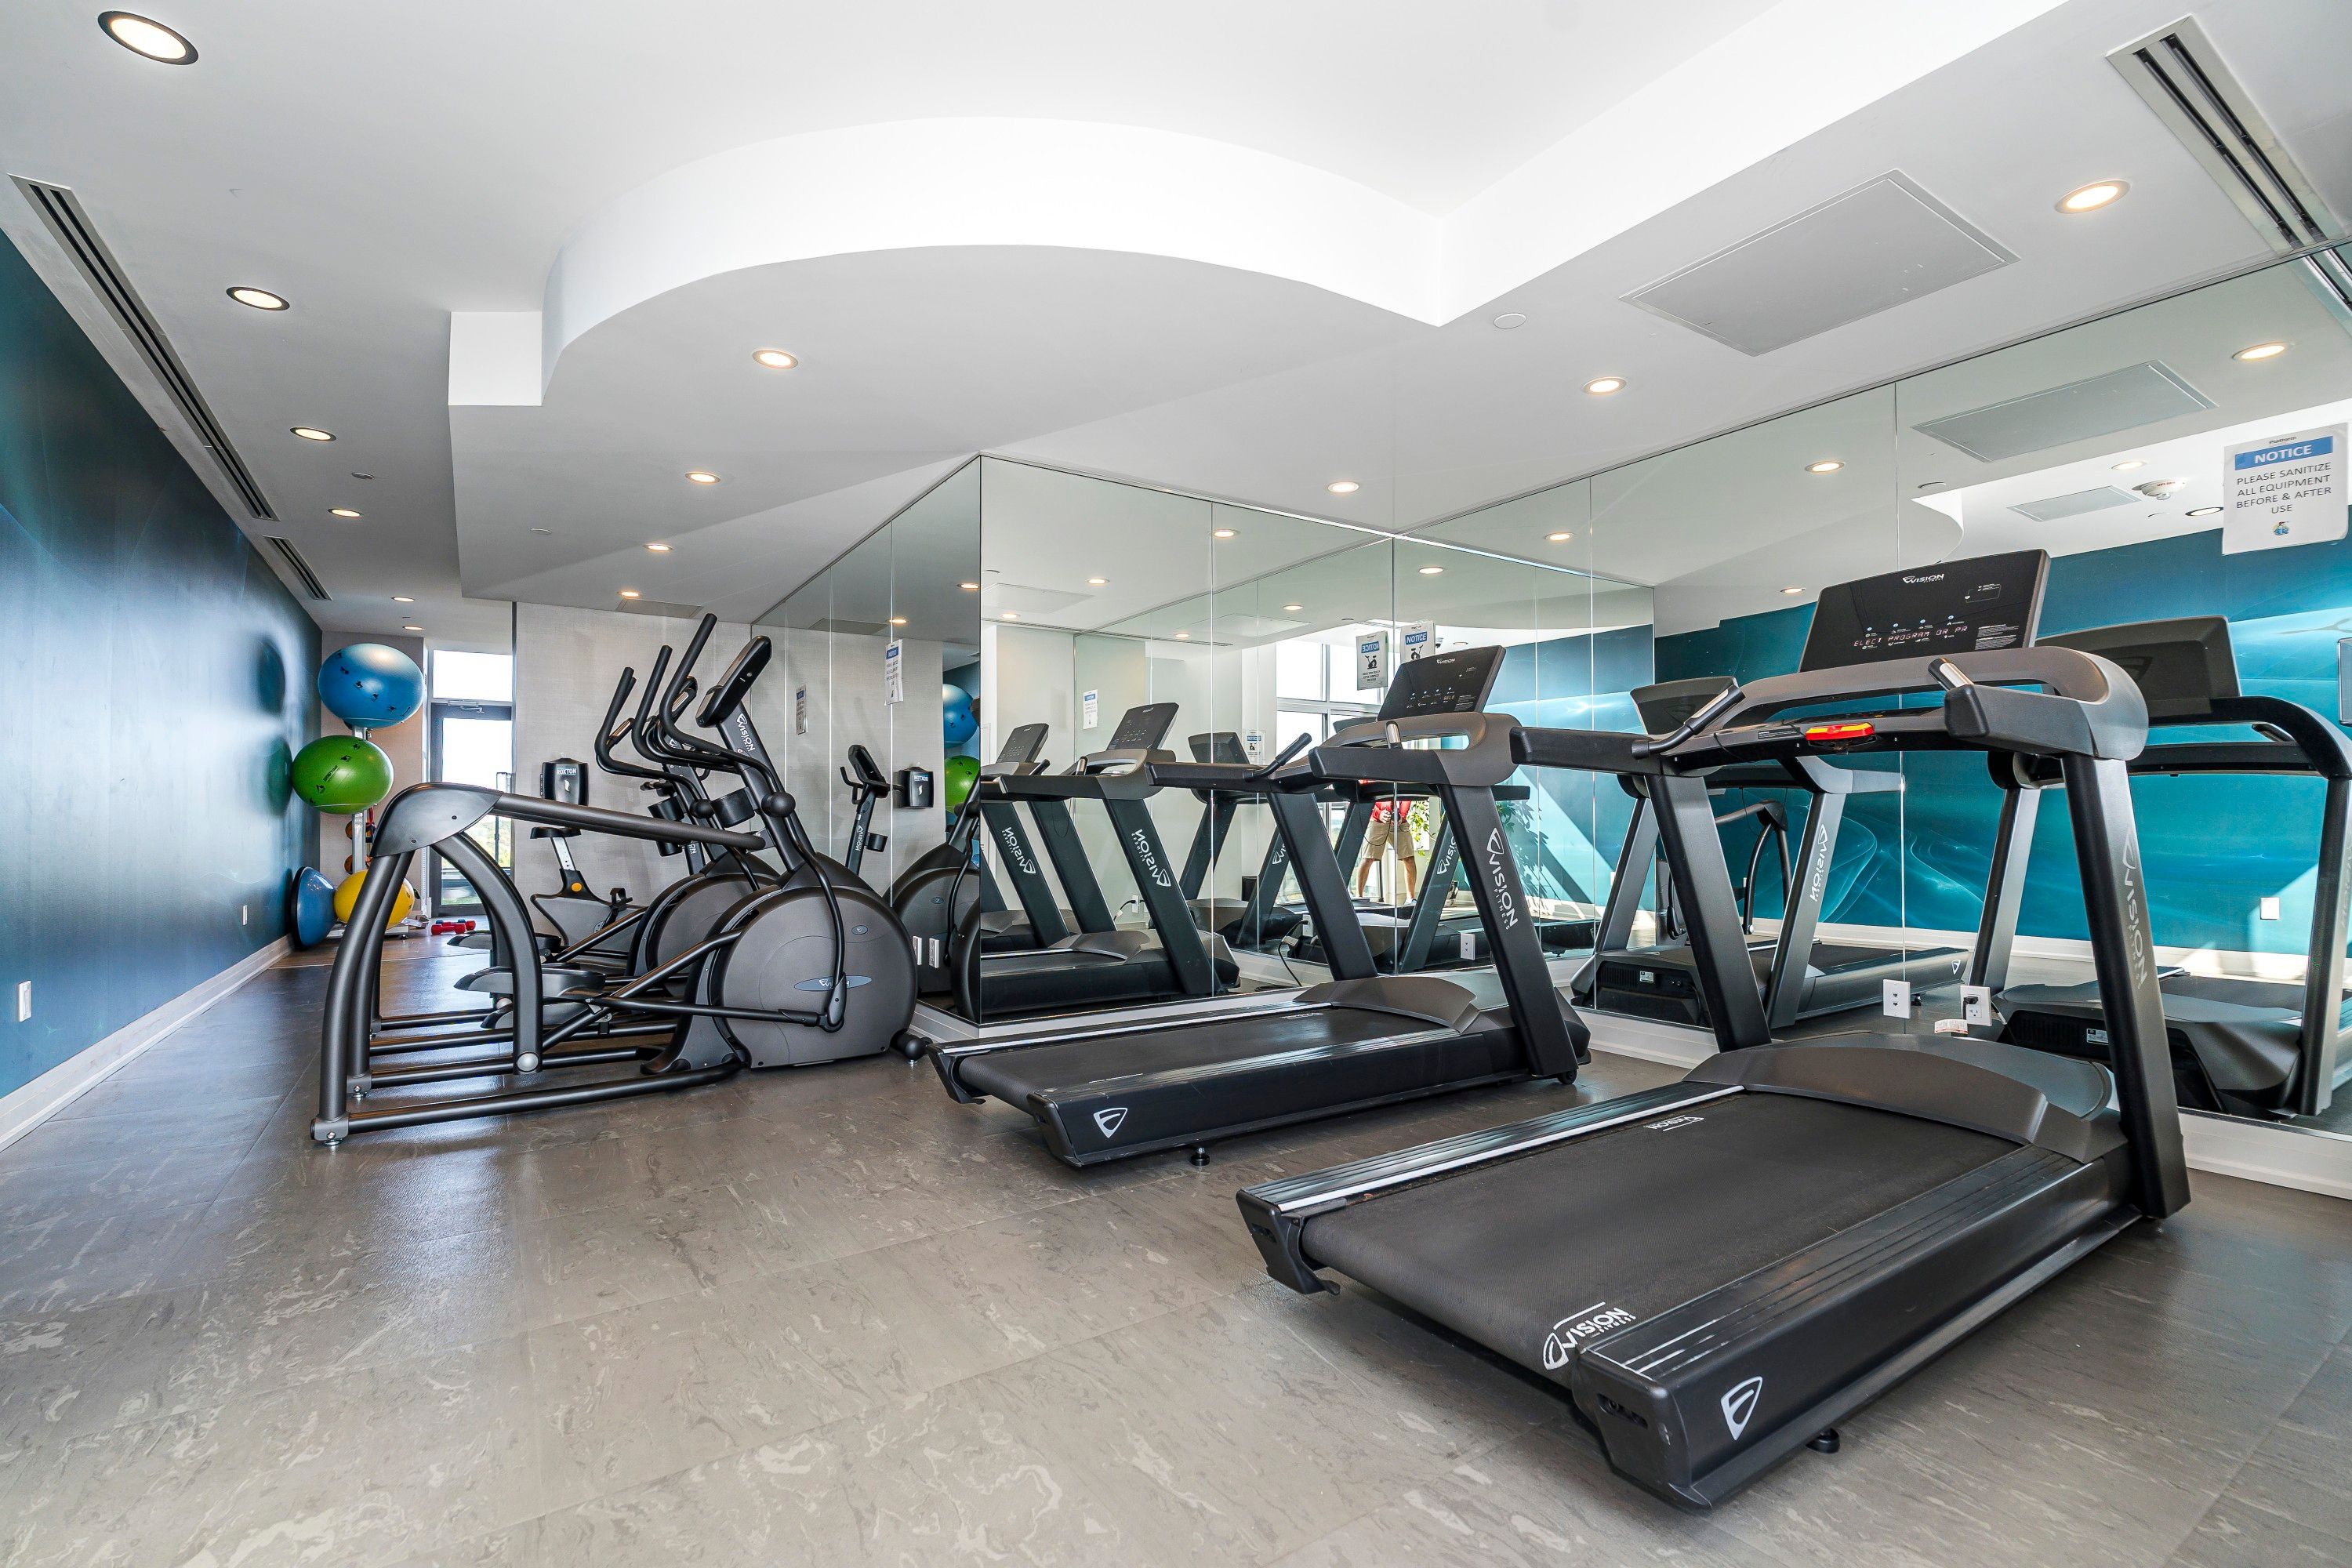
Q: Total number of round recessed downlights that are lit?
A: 13